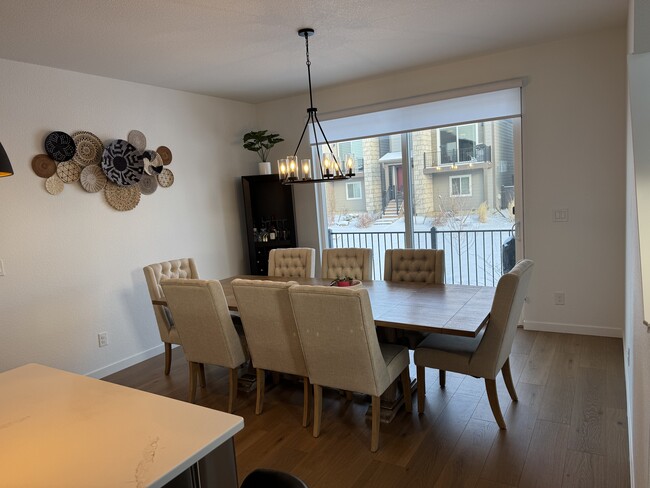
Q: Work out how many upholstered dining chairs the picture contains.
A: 8